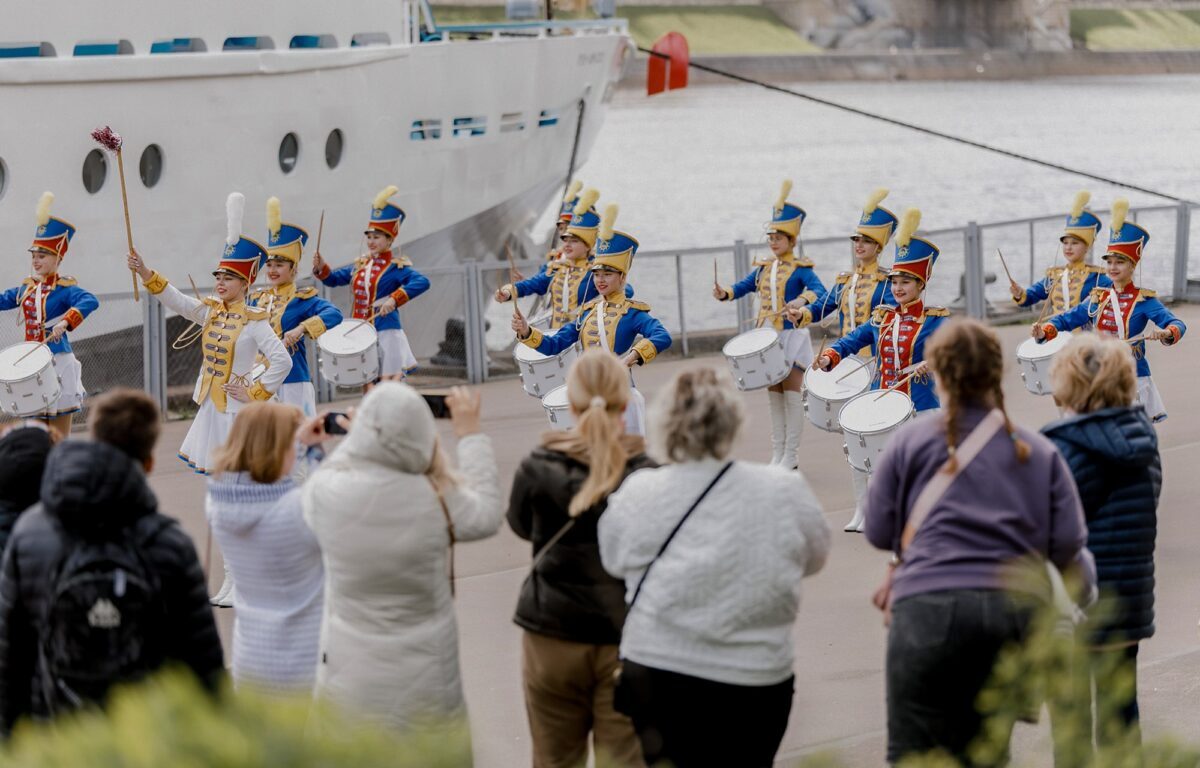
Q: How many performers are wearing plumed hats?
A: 12